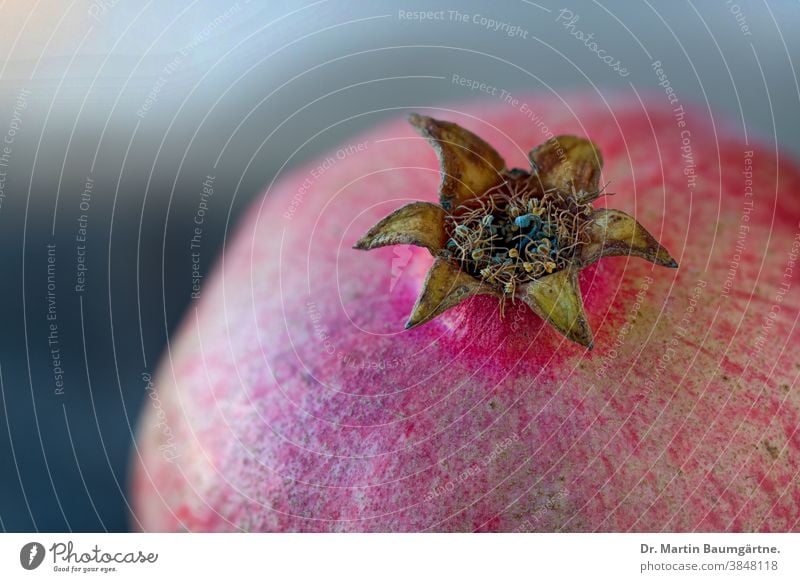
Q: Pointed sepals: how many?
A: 6